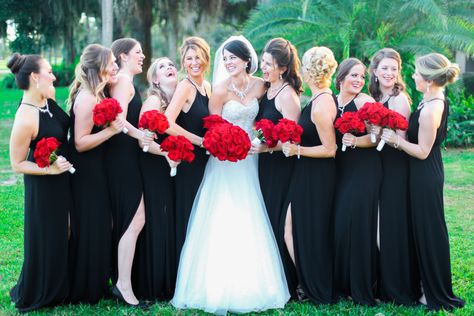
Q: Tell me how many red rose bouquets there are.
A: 11